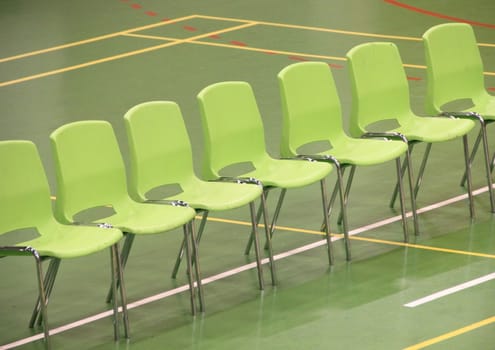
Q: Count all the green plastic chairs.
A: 7